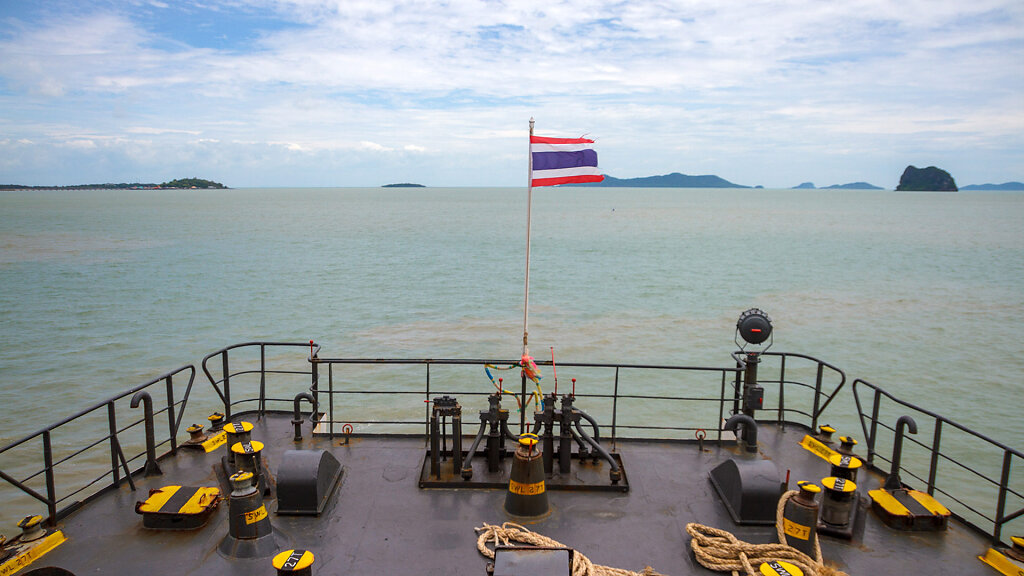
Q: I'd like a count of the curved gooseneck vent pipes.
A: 4